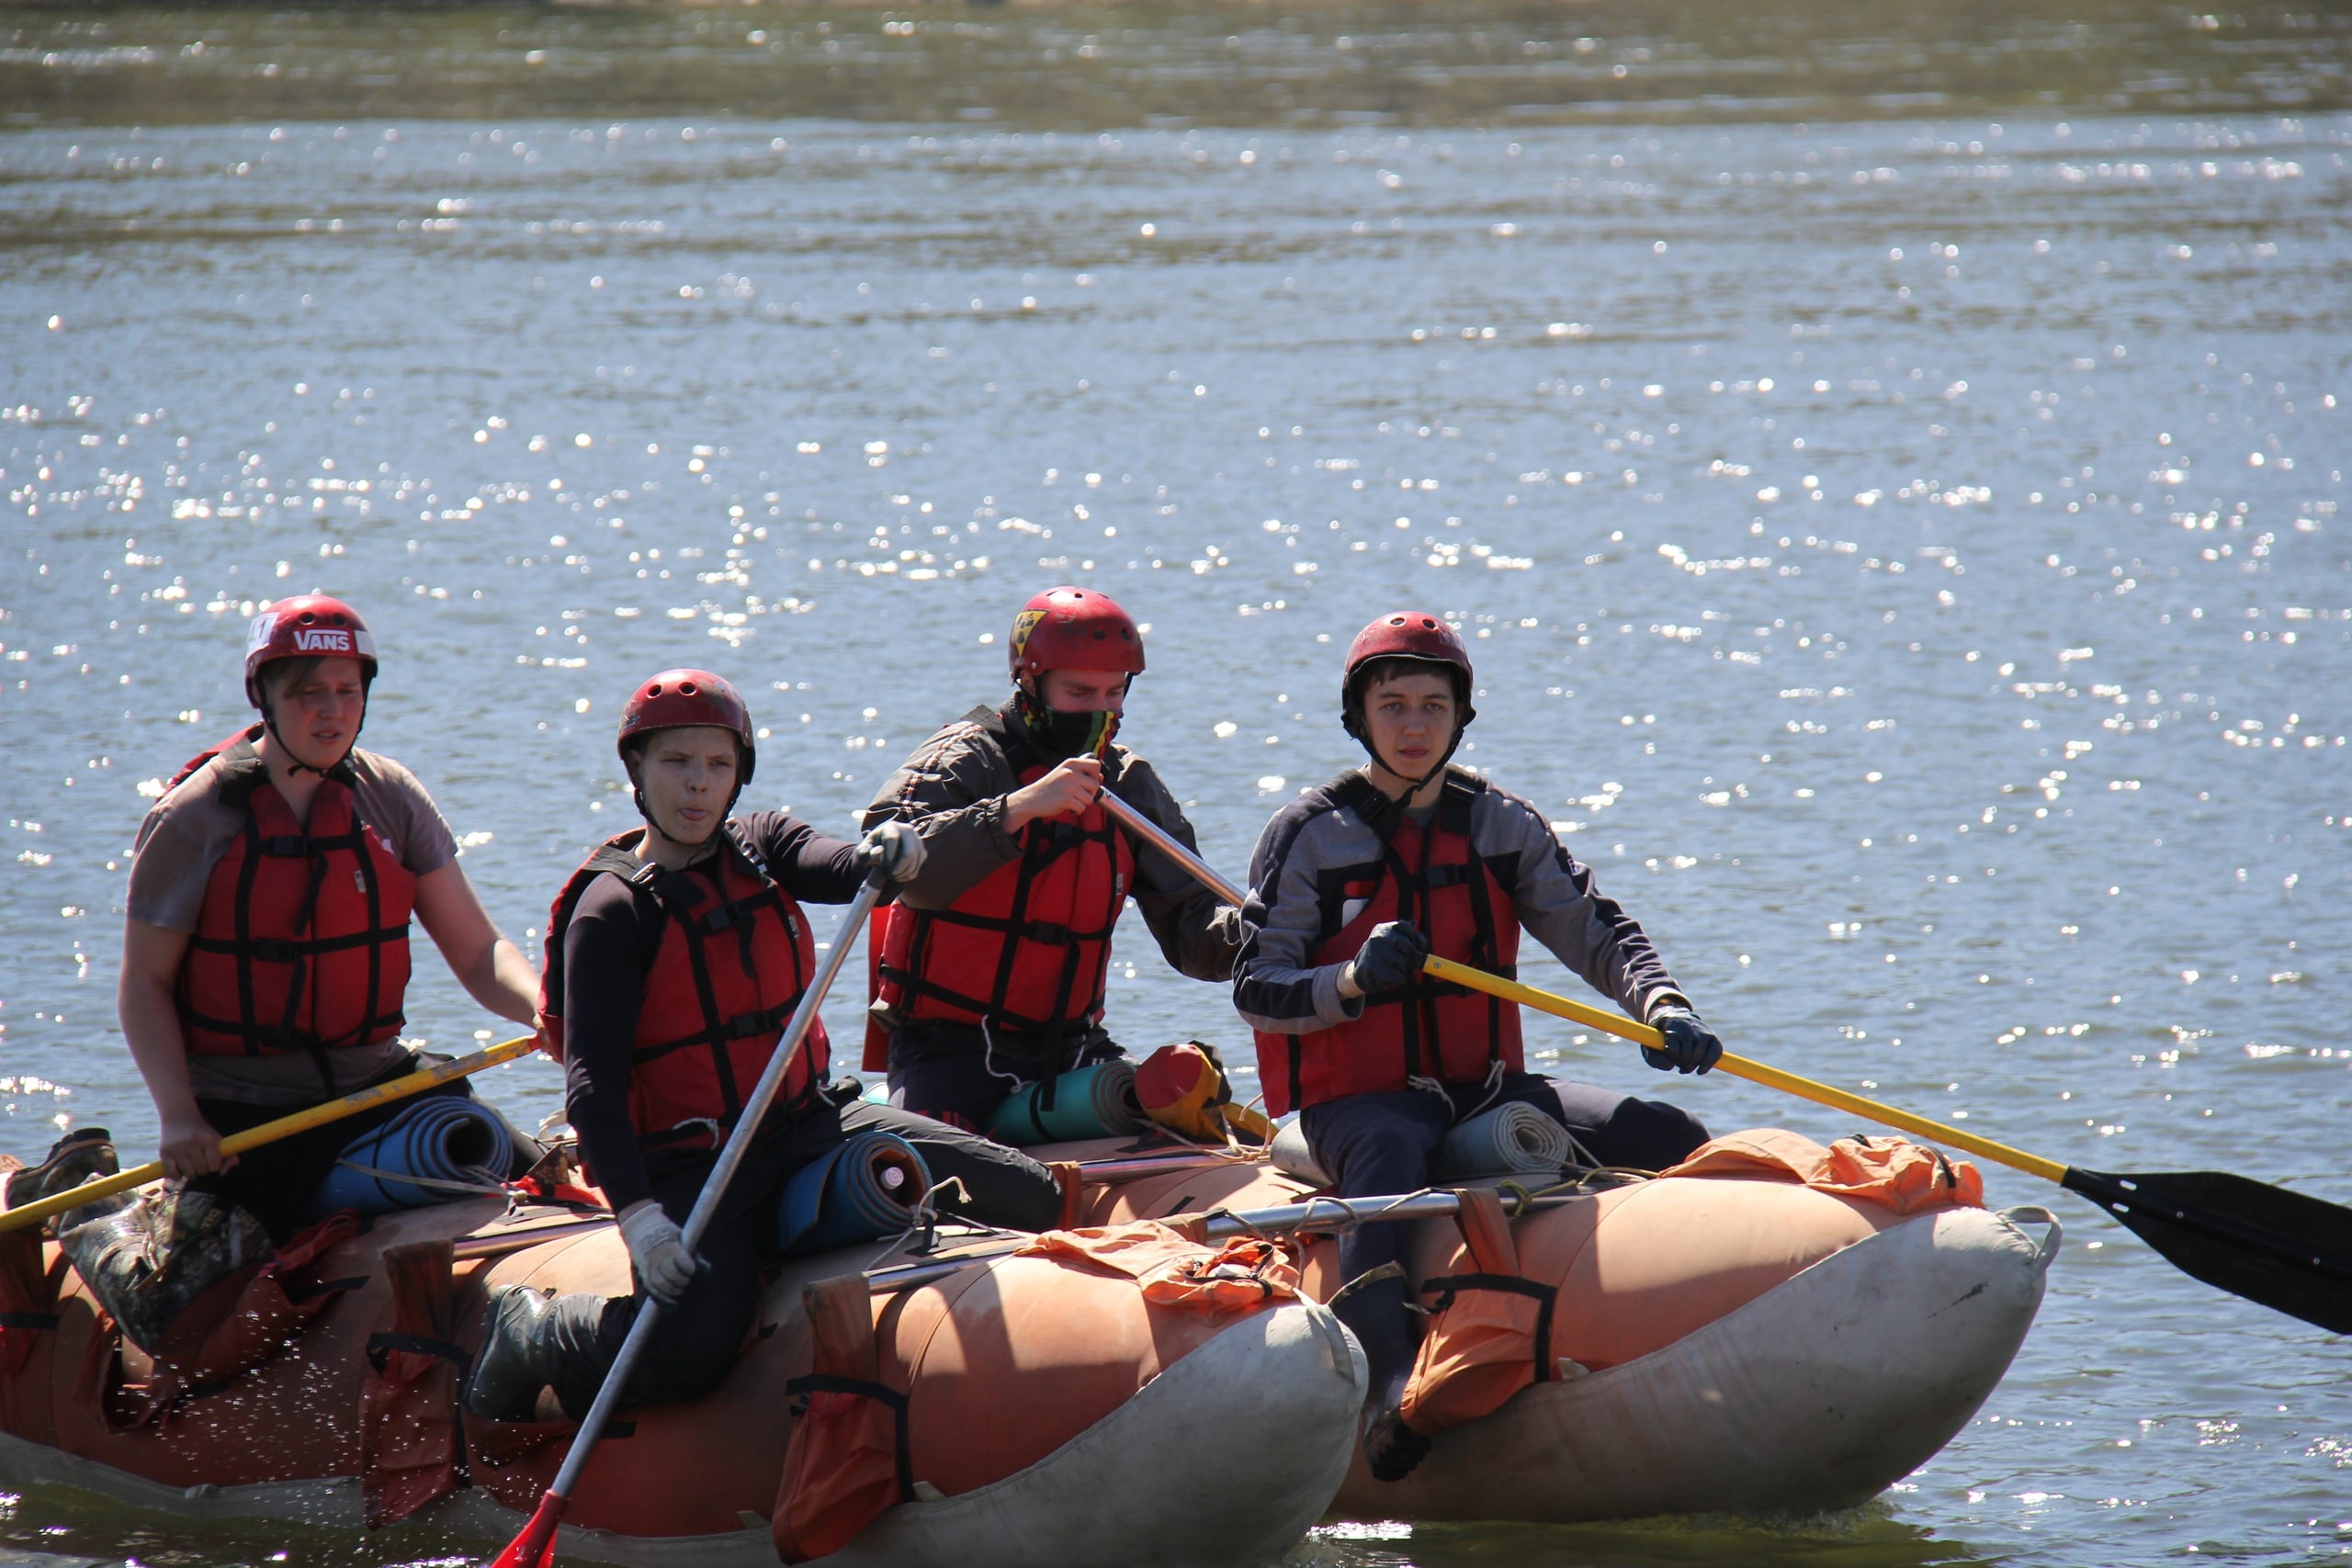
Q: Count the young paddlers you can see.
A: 4